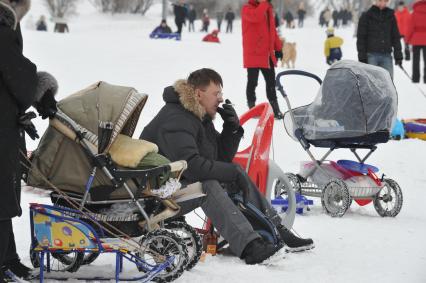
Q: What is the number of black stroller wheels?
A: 7